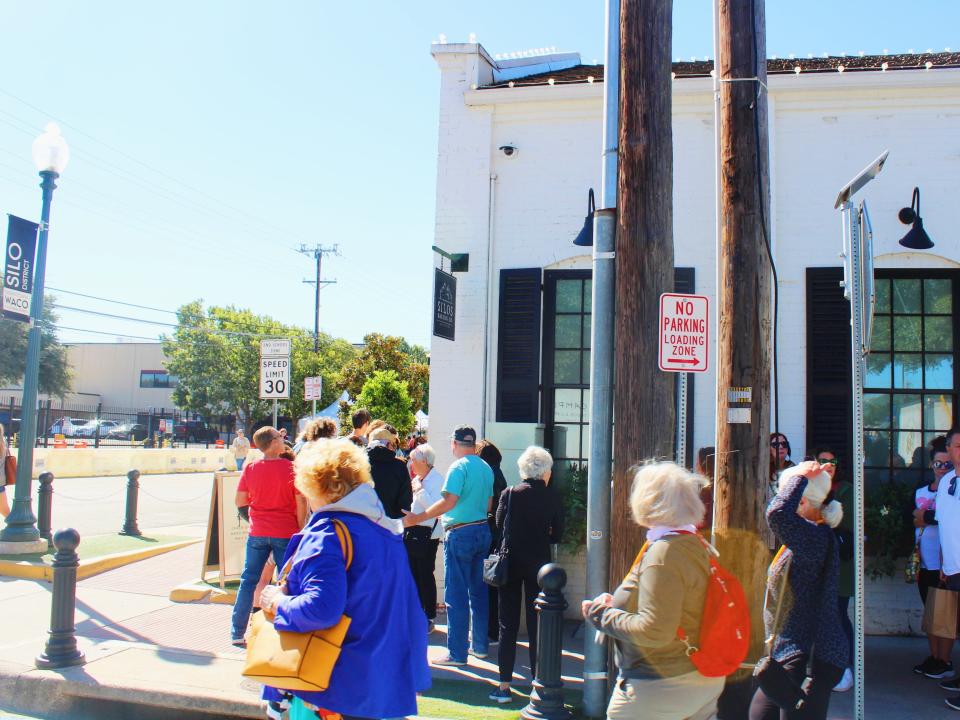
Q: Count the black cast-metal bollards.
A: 4